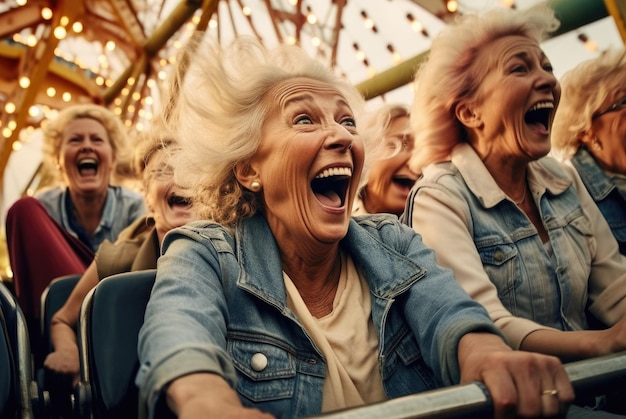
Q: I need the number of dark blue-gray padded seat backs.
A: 3